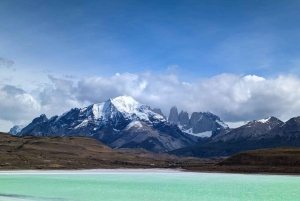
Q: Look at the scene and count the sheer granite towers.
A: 3